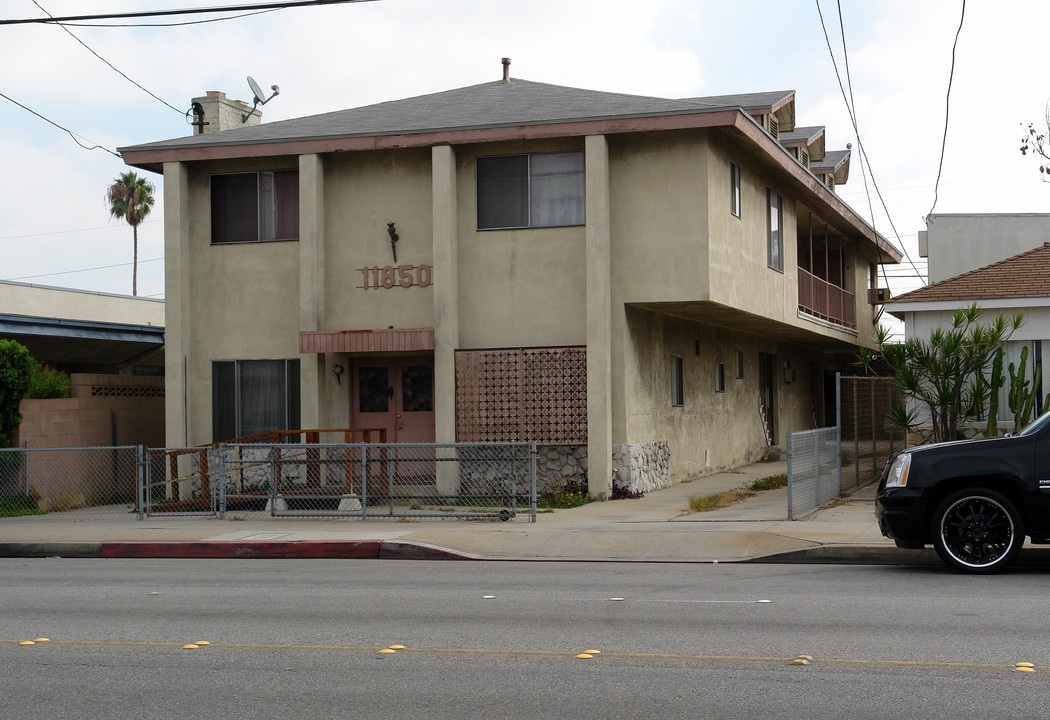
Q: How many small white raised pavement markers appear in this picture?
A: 3